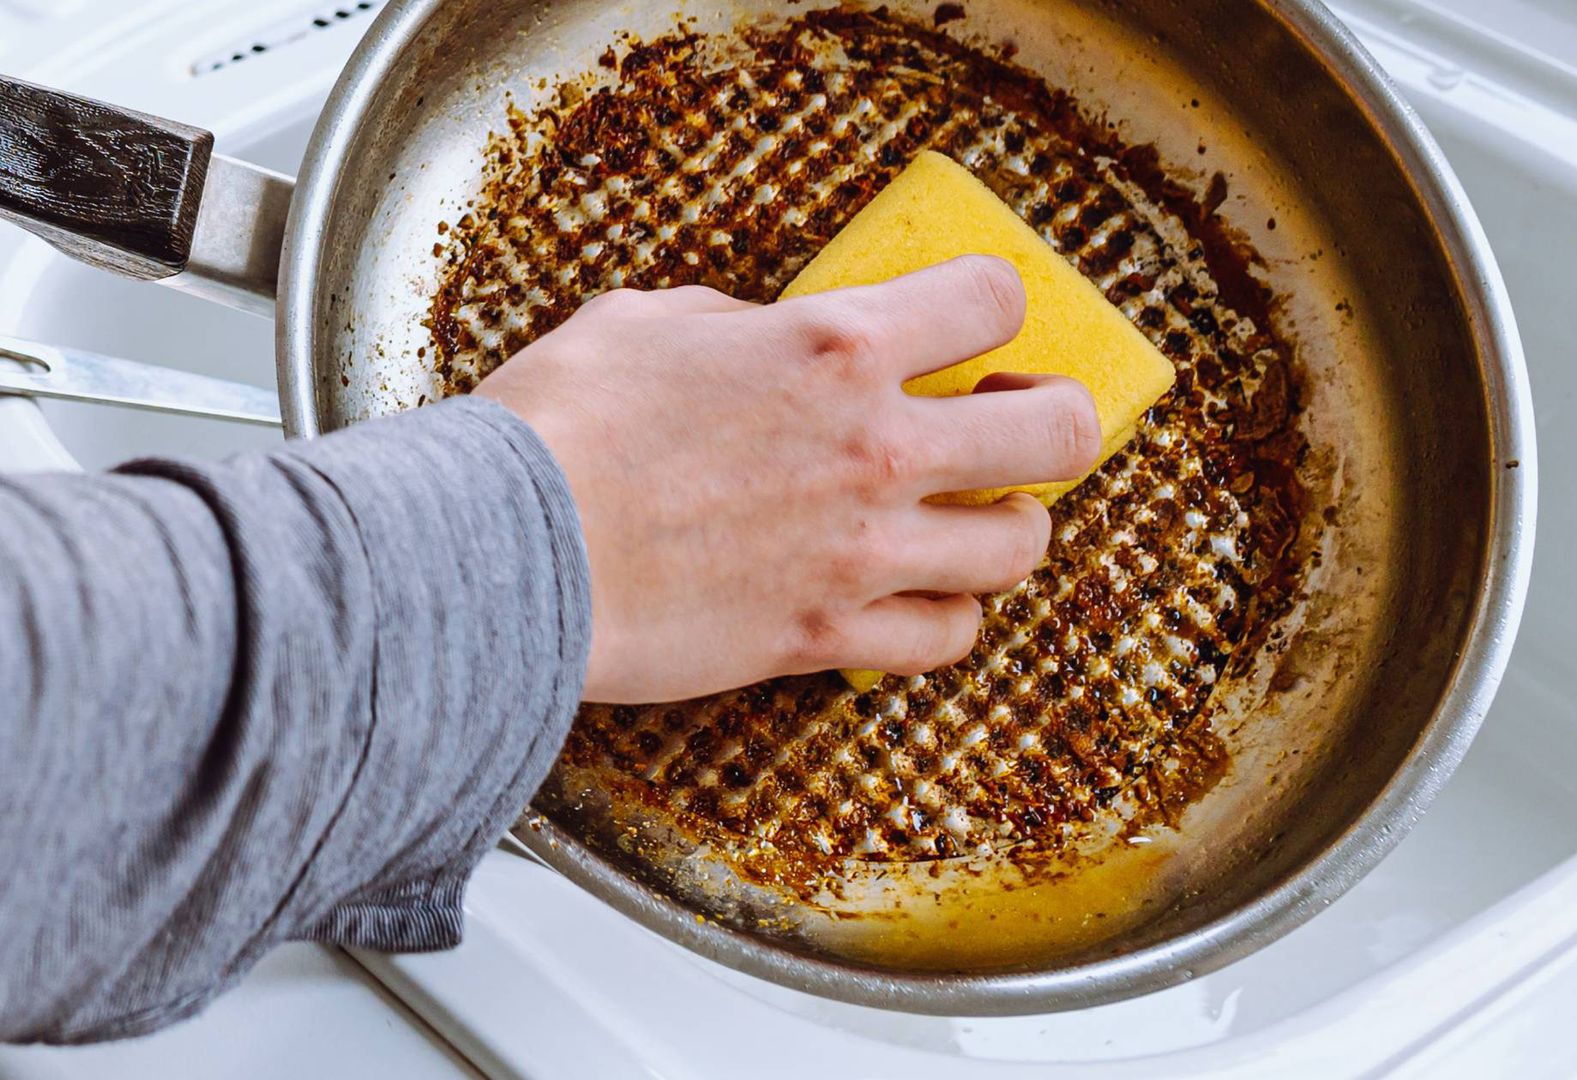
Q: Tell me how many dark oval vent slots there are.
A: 6